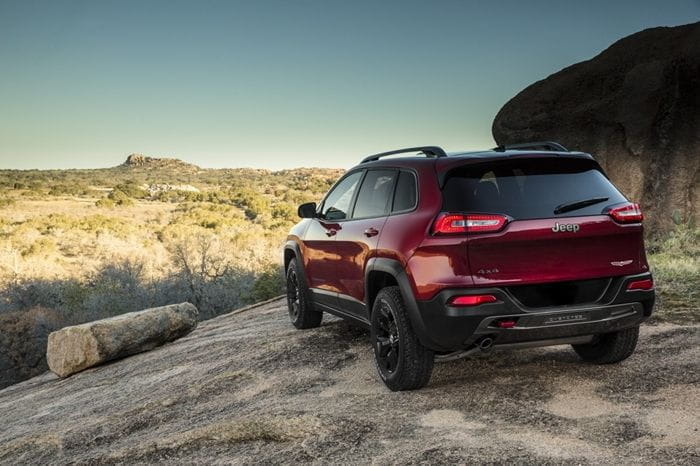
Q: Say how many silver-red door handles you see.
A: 2